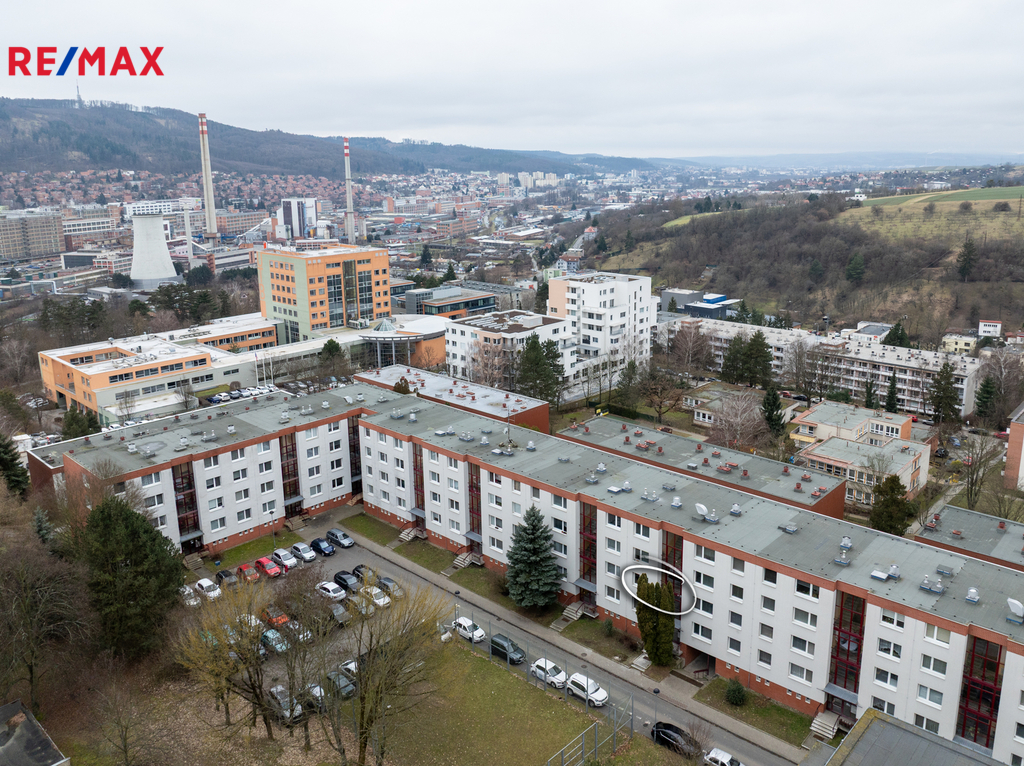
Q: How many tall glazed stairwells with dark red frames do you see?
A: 9